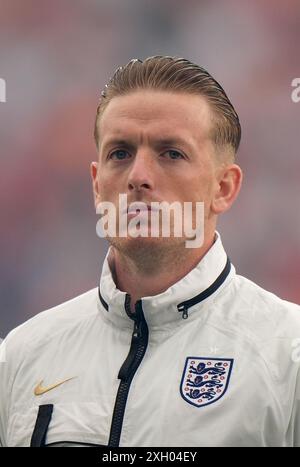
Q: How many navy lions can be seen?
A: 3